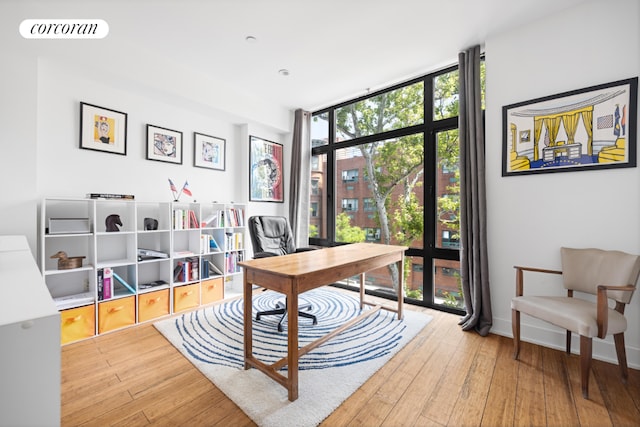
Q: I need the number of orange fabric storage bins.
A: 5